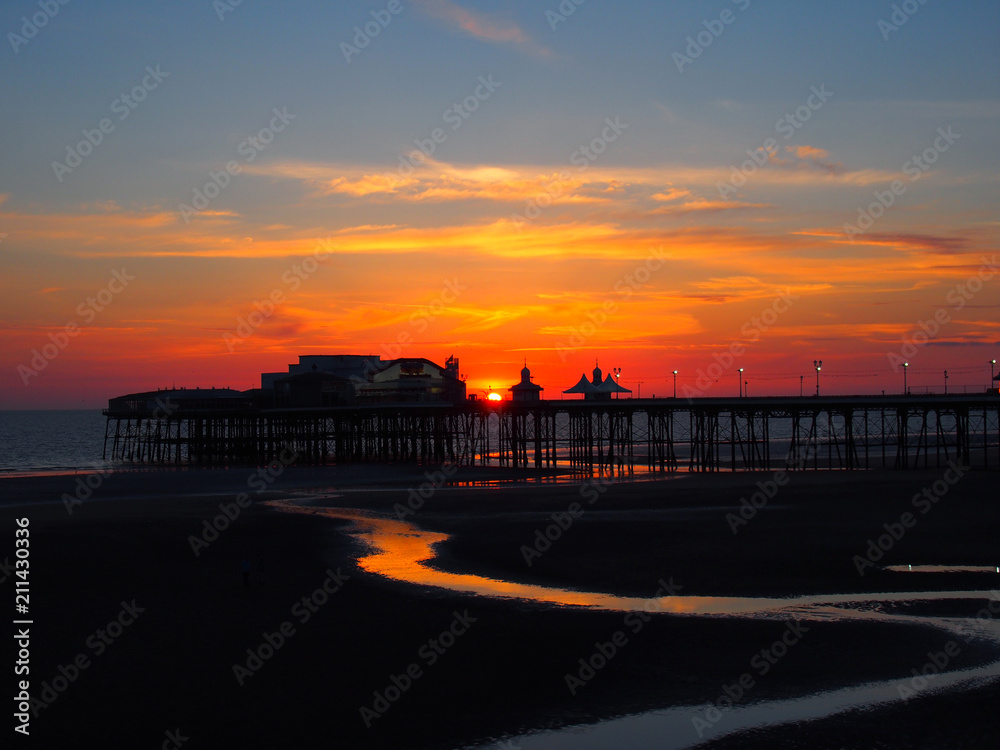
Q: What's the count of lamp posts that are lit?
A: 6